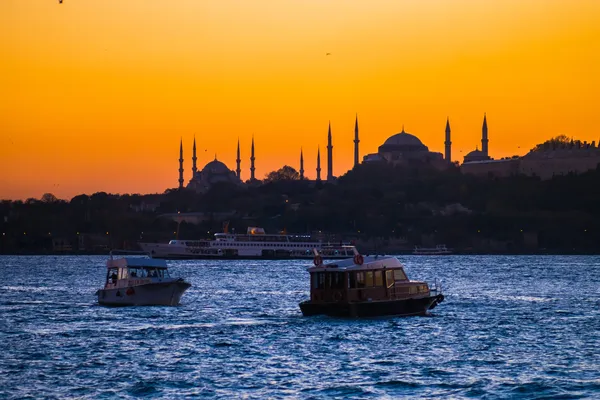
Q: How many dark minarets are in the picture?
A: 10